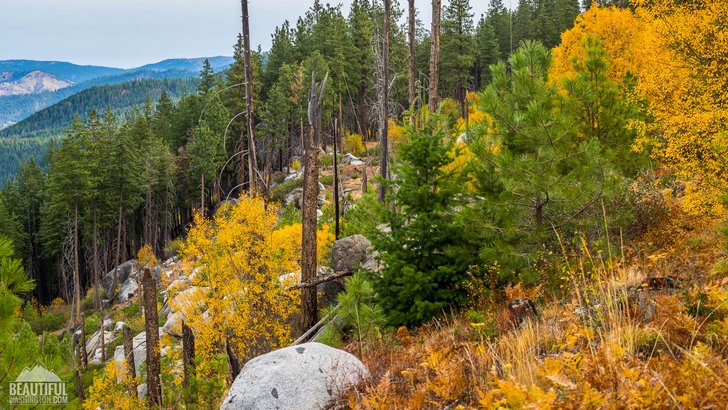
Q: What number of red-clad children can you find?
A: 0